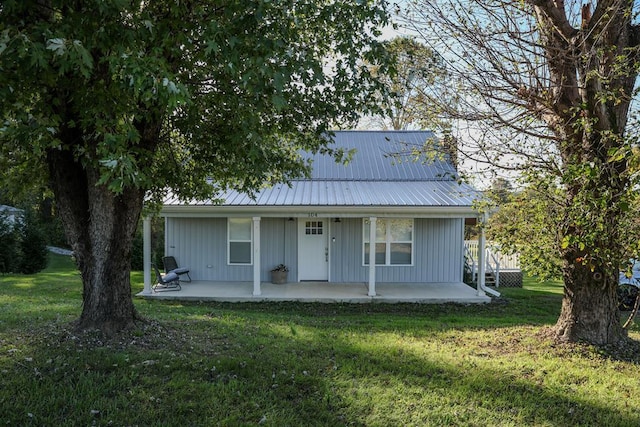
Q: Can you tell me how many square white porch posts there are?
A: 4